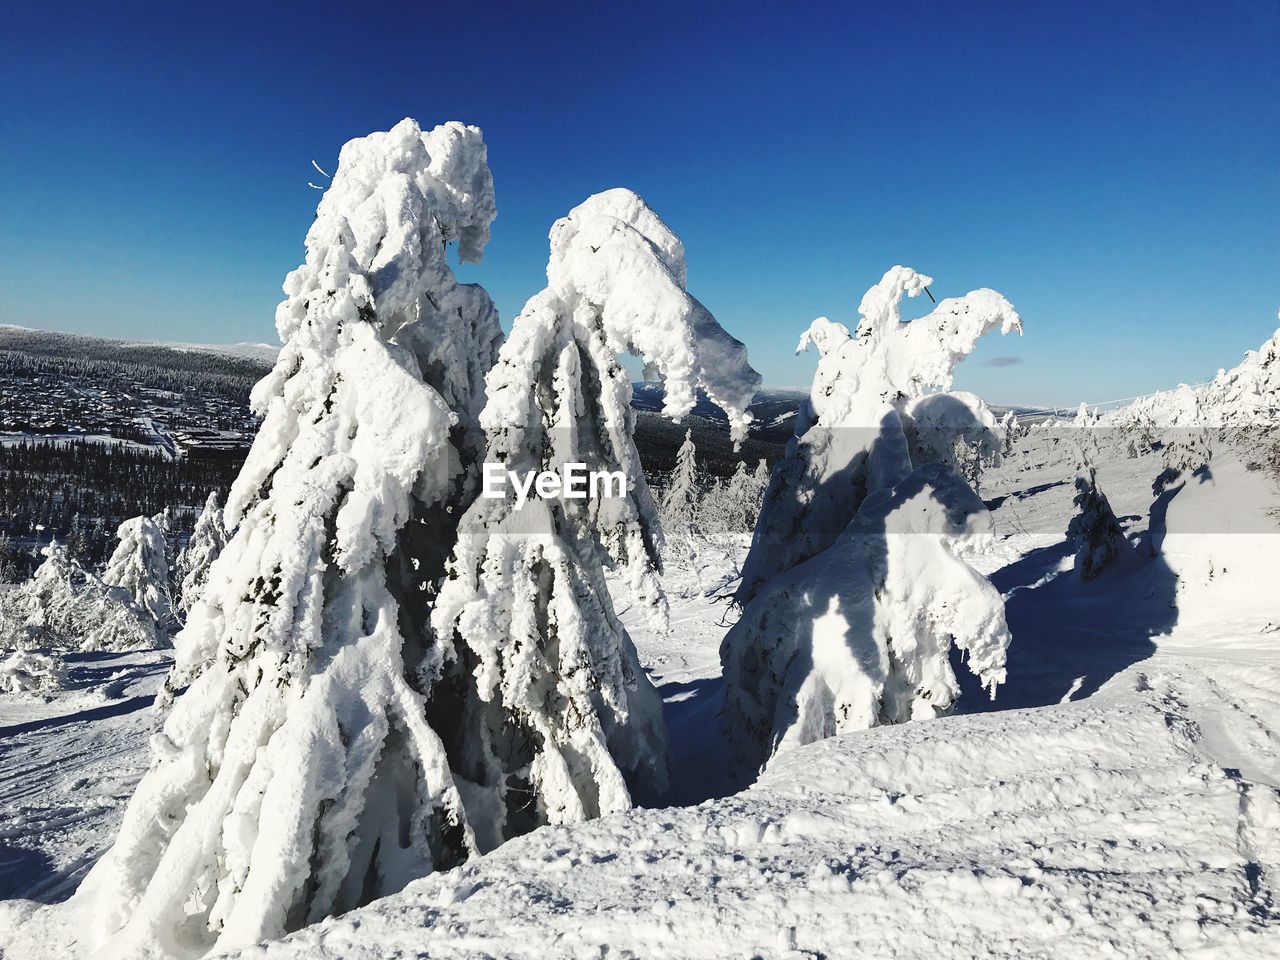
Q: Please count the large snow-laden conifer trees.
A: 3